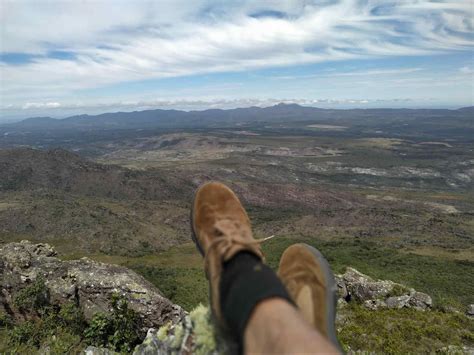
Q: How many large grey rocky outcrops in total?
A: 2